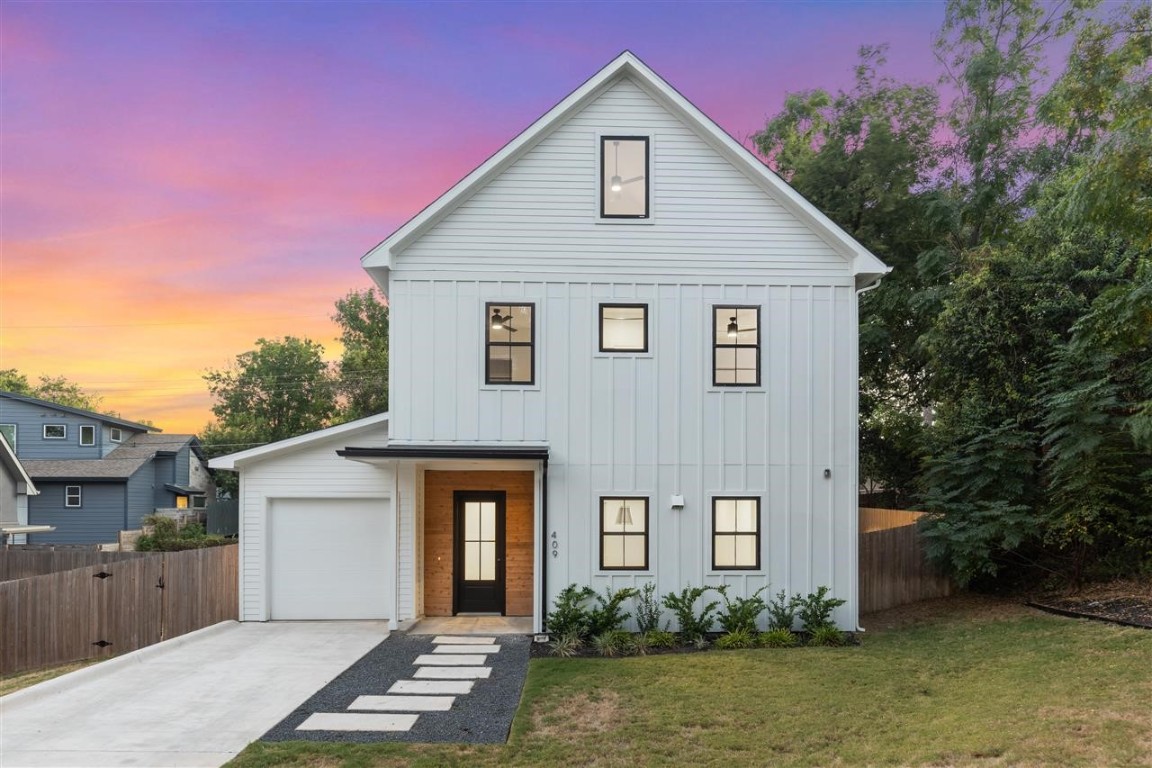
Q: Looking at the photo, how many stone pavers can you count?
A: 7